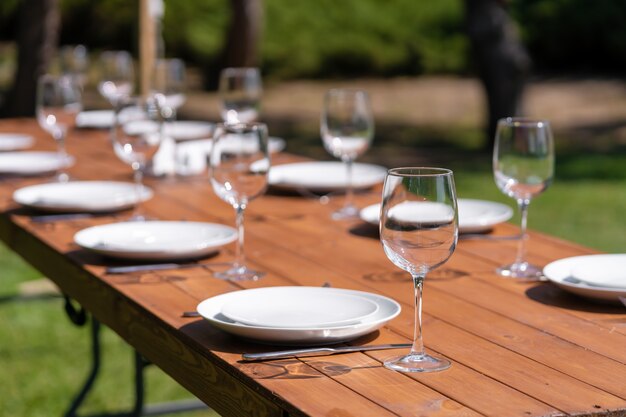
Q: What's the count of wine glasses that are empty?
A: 10